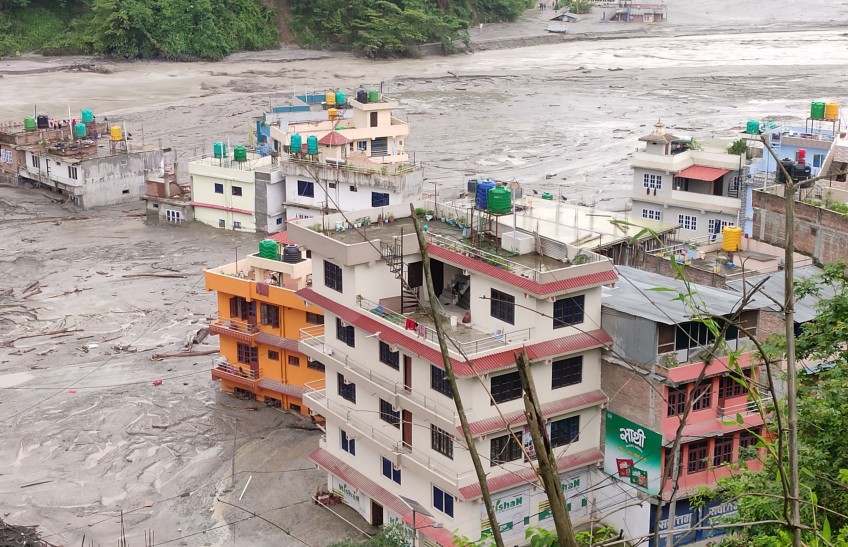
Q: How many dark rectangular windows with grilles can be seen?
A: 13